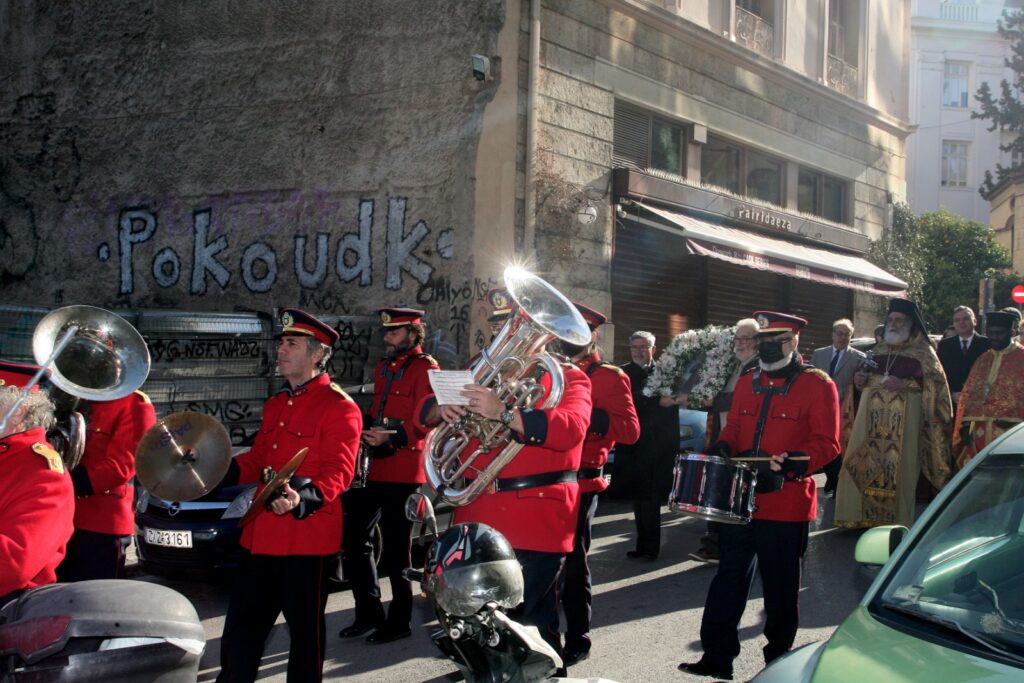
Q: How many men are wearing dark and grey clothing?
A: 4